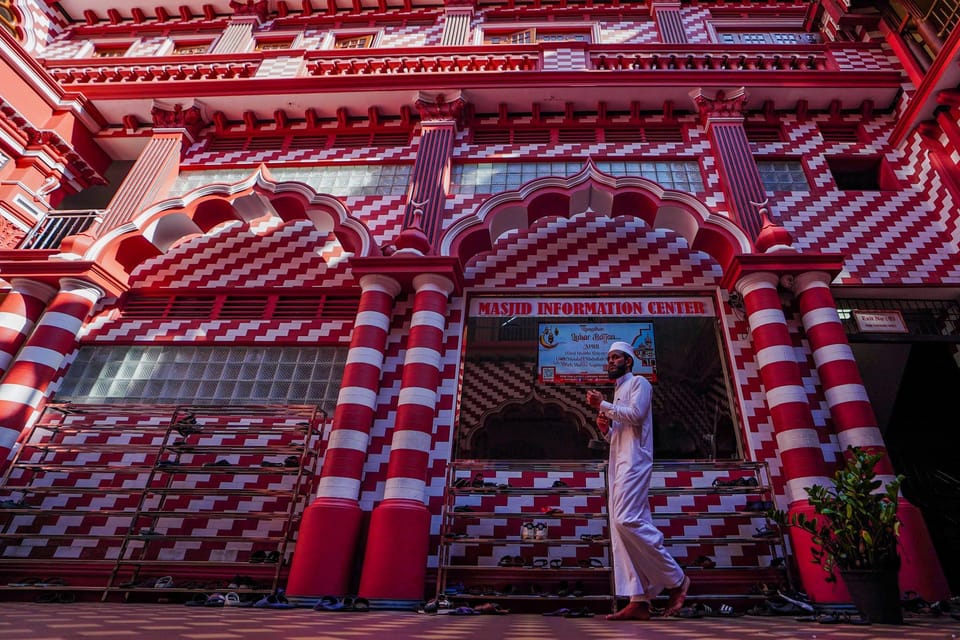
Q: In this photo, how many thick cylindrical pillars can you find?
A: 6